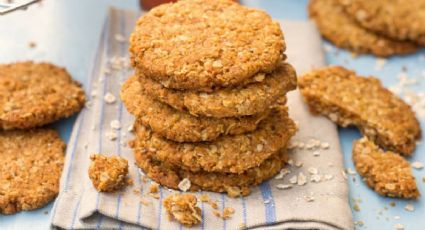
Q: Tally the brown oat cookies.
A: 10